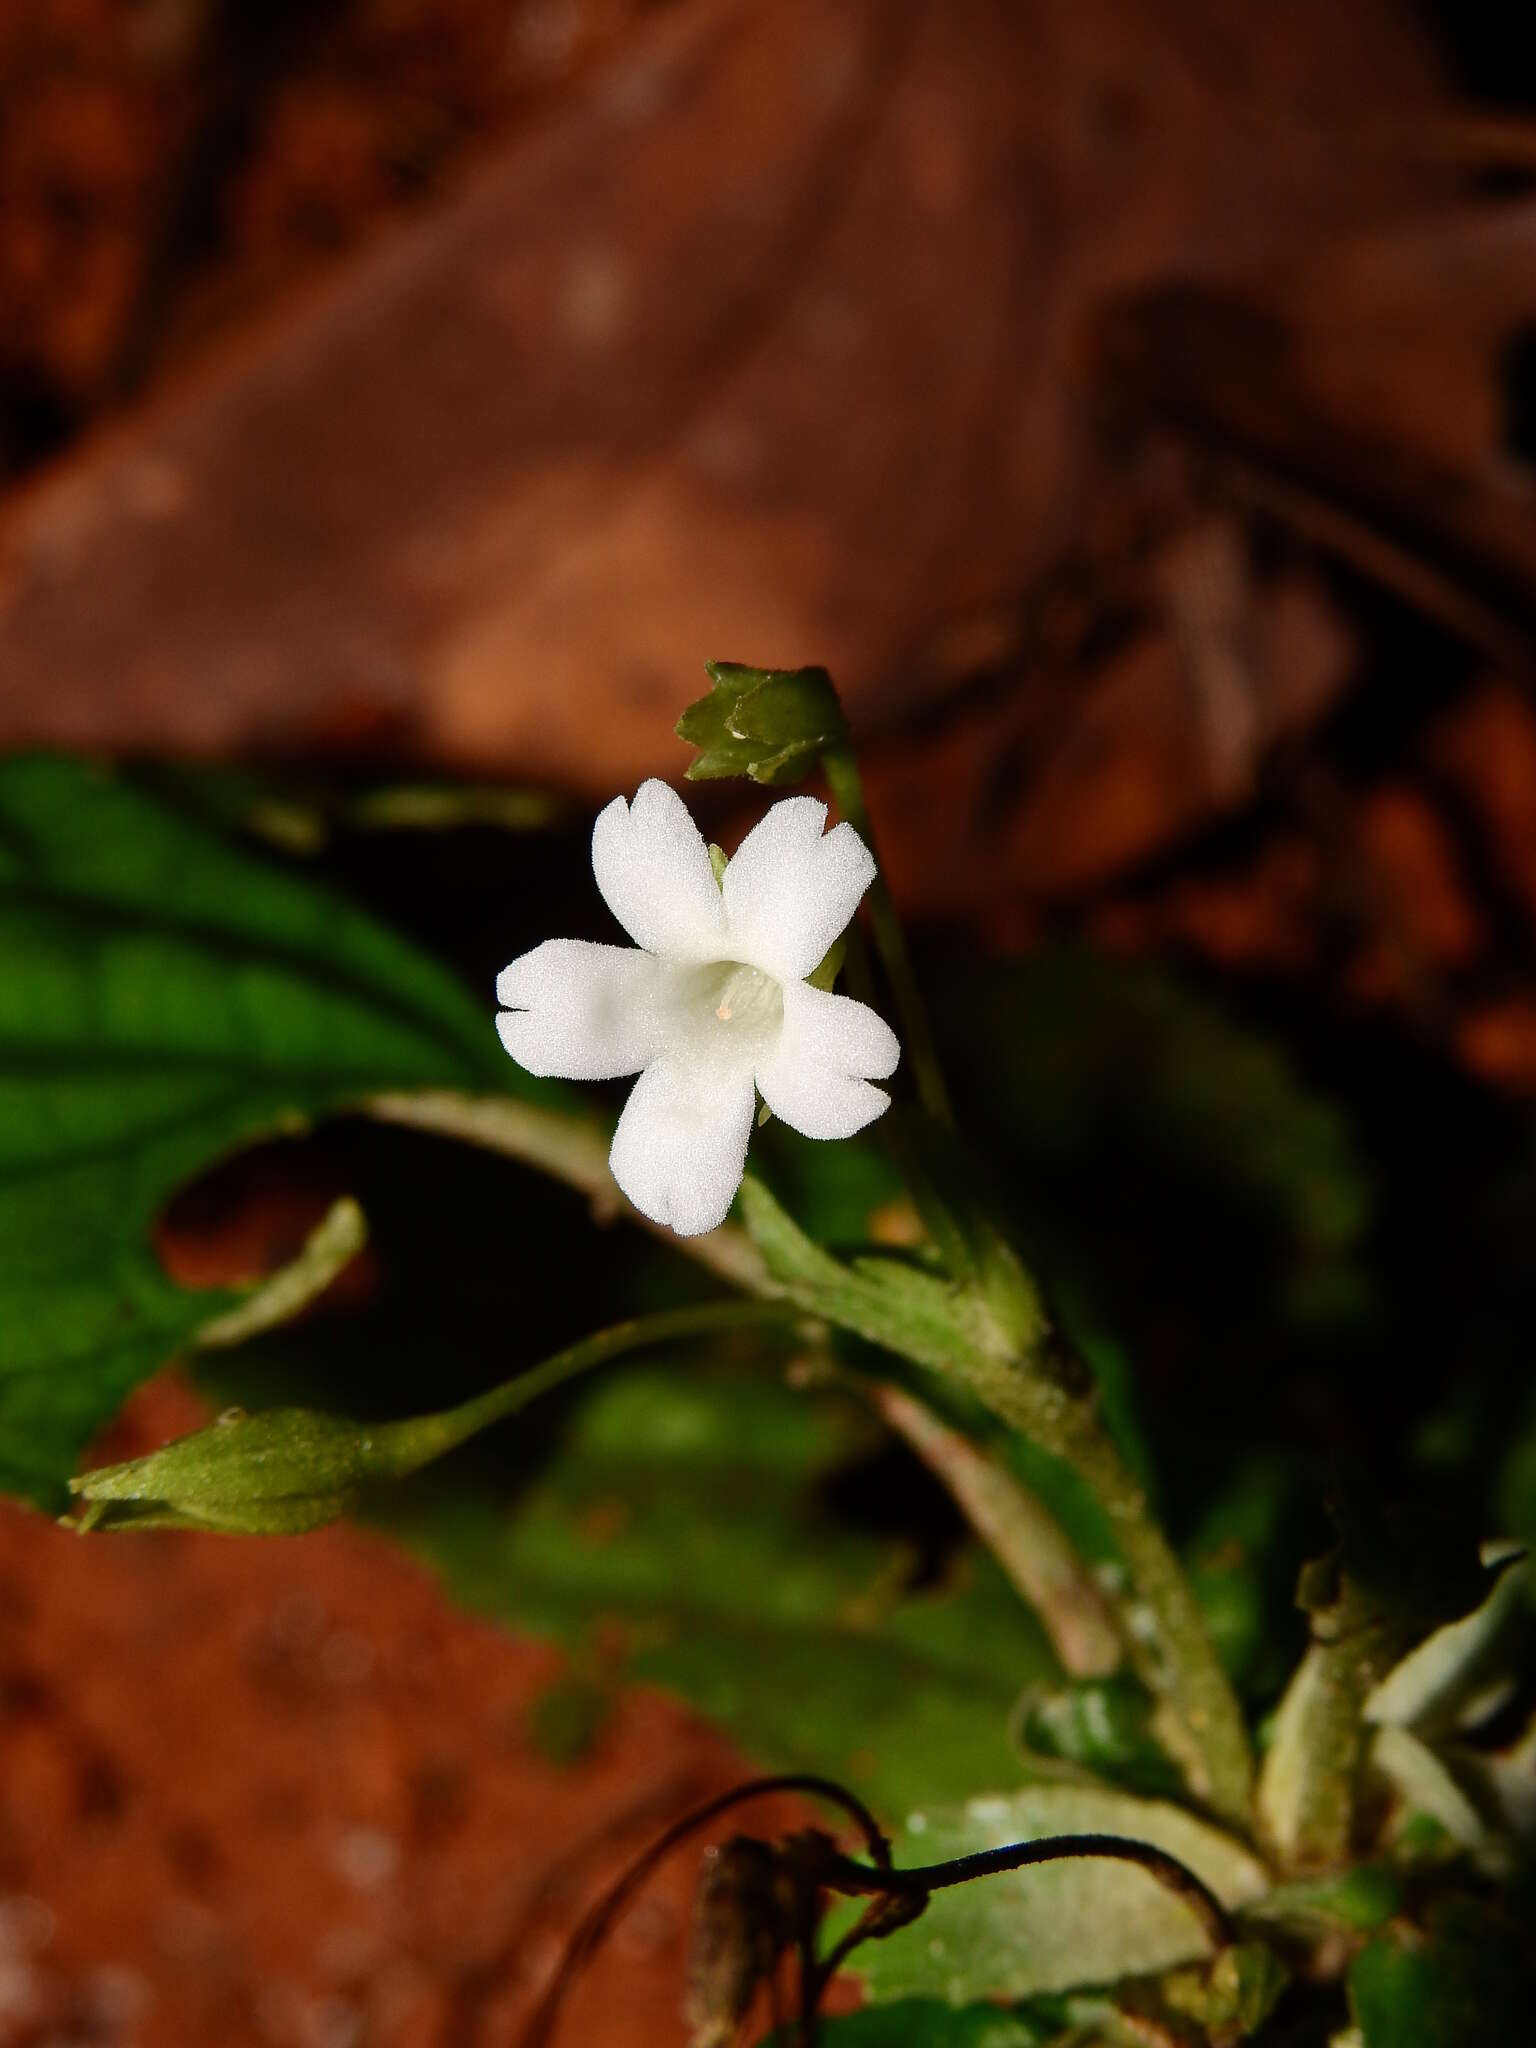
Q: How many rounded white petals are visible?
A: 5